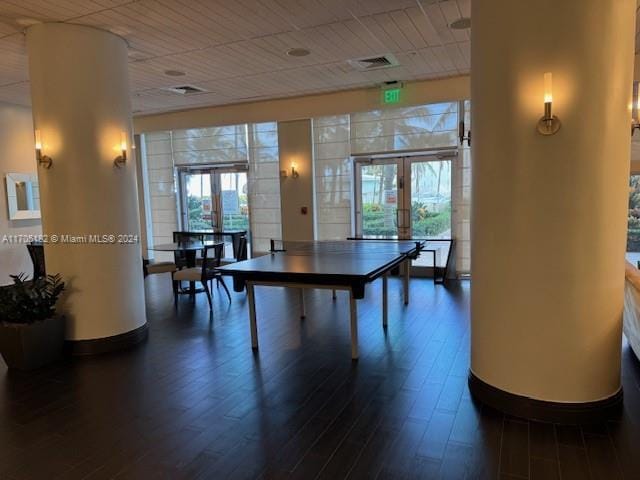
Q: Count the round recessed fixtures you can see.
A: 3